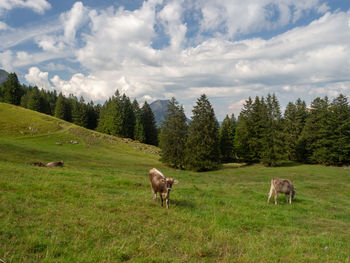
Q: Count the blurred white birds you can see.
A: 0